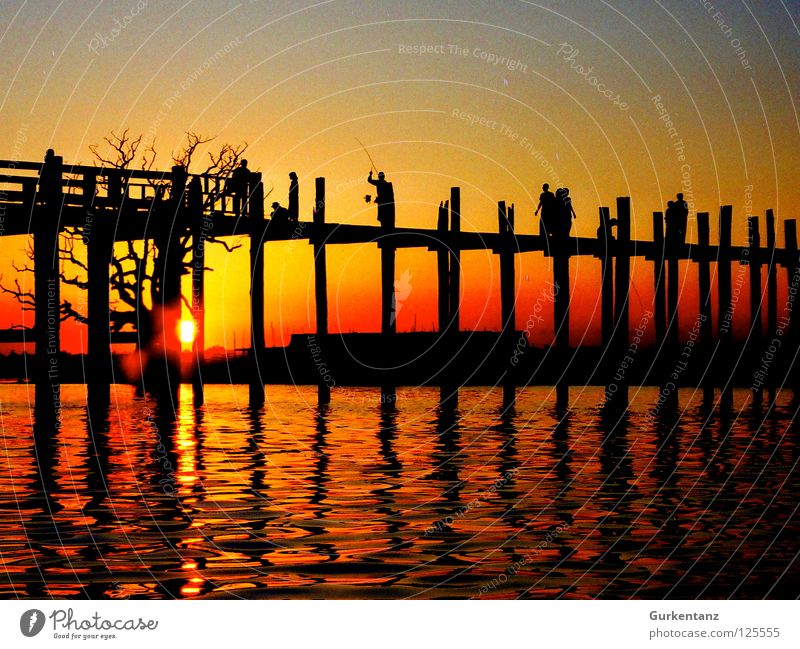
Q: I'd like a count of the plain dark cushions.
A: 0